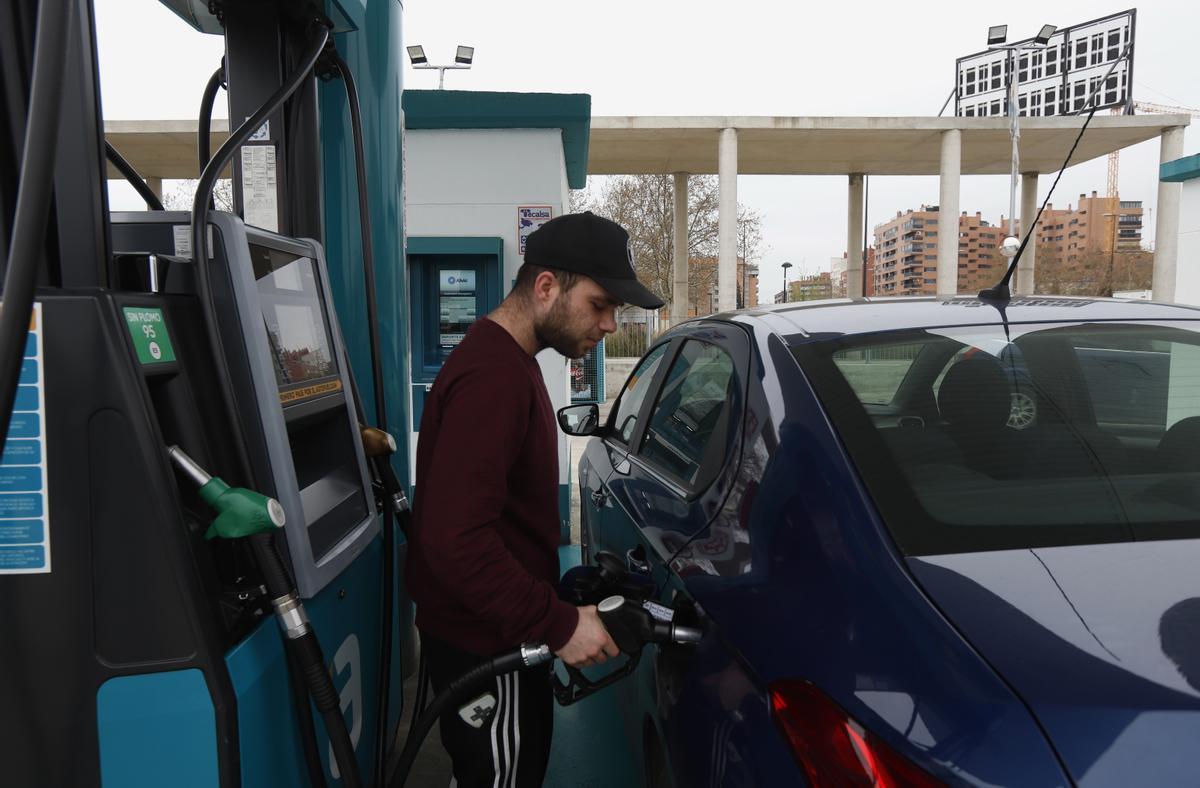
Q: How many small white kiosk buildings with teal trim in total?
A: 2